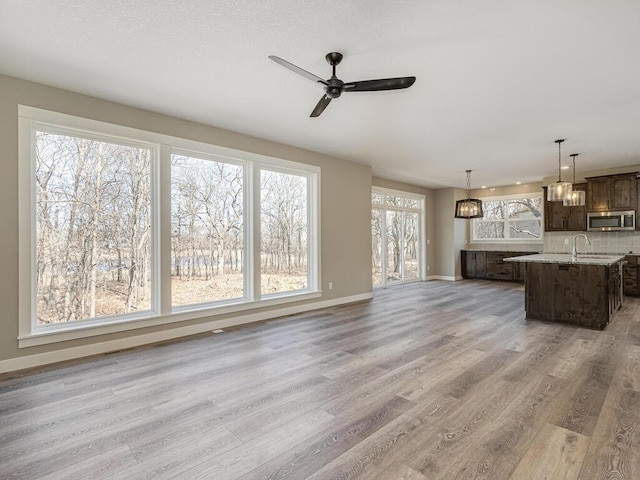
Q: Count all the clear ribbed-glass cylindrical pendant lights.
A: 2